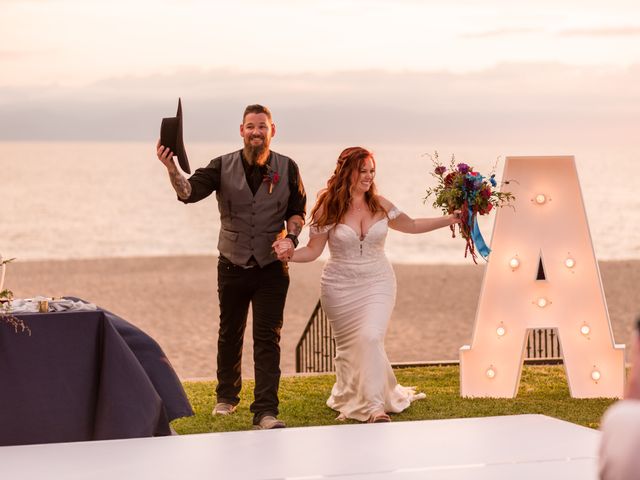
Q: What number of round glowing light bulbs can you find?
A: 8